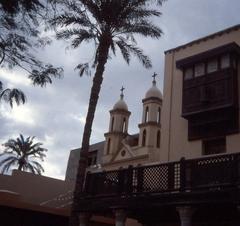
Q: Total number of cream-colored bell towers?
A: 2